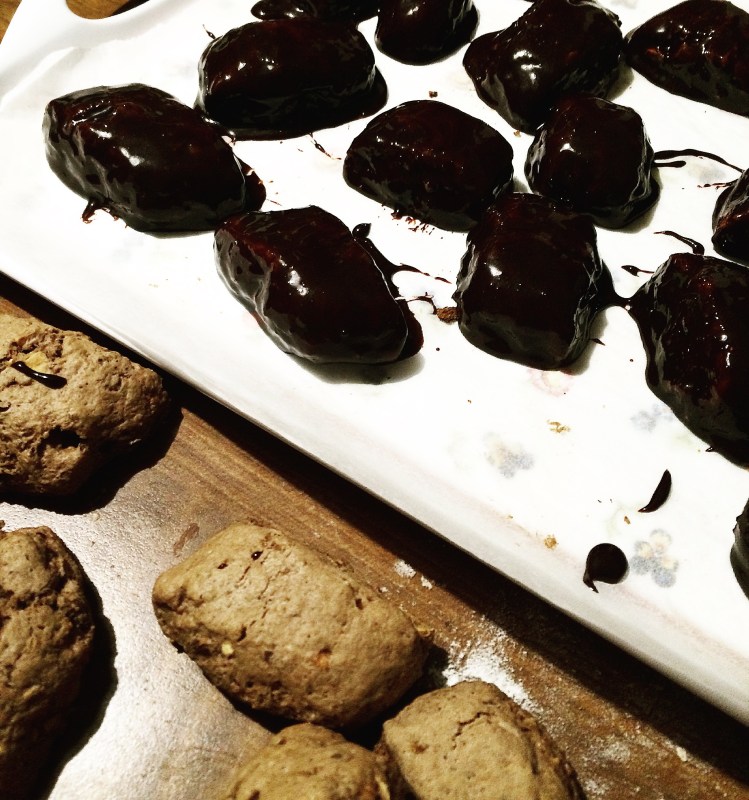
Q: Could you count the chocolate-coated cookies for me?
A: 13